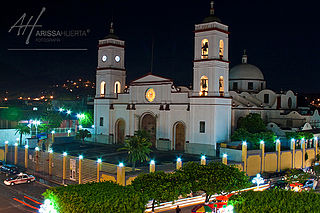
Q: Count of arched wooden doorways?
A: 3